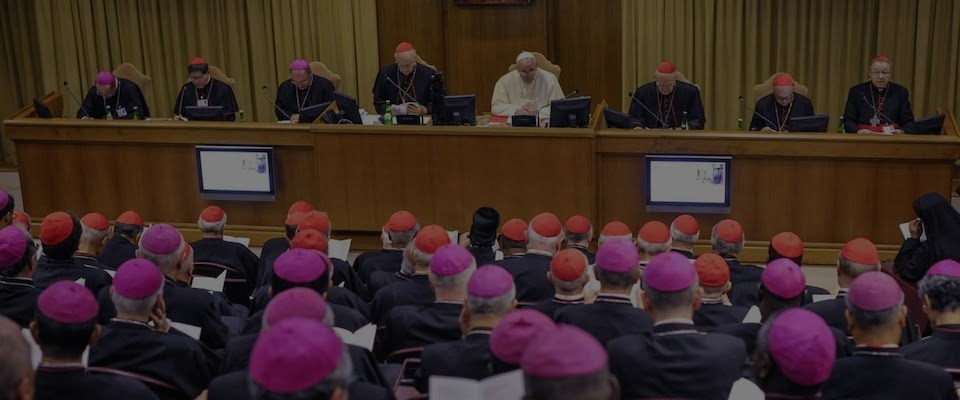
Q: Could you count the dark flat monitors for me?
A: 9